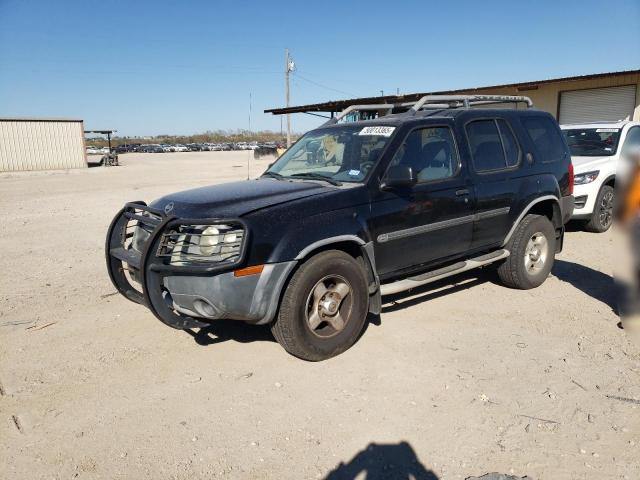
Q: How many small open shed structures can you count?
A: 1